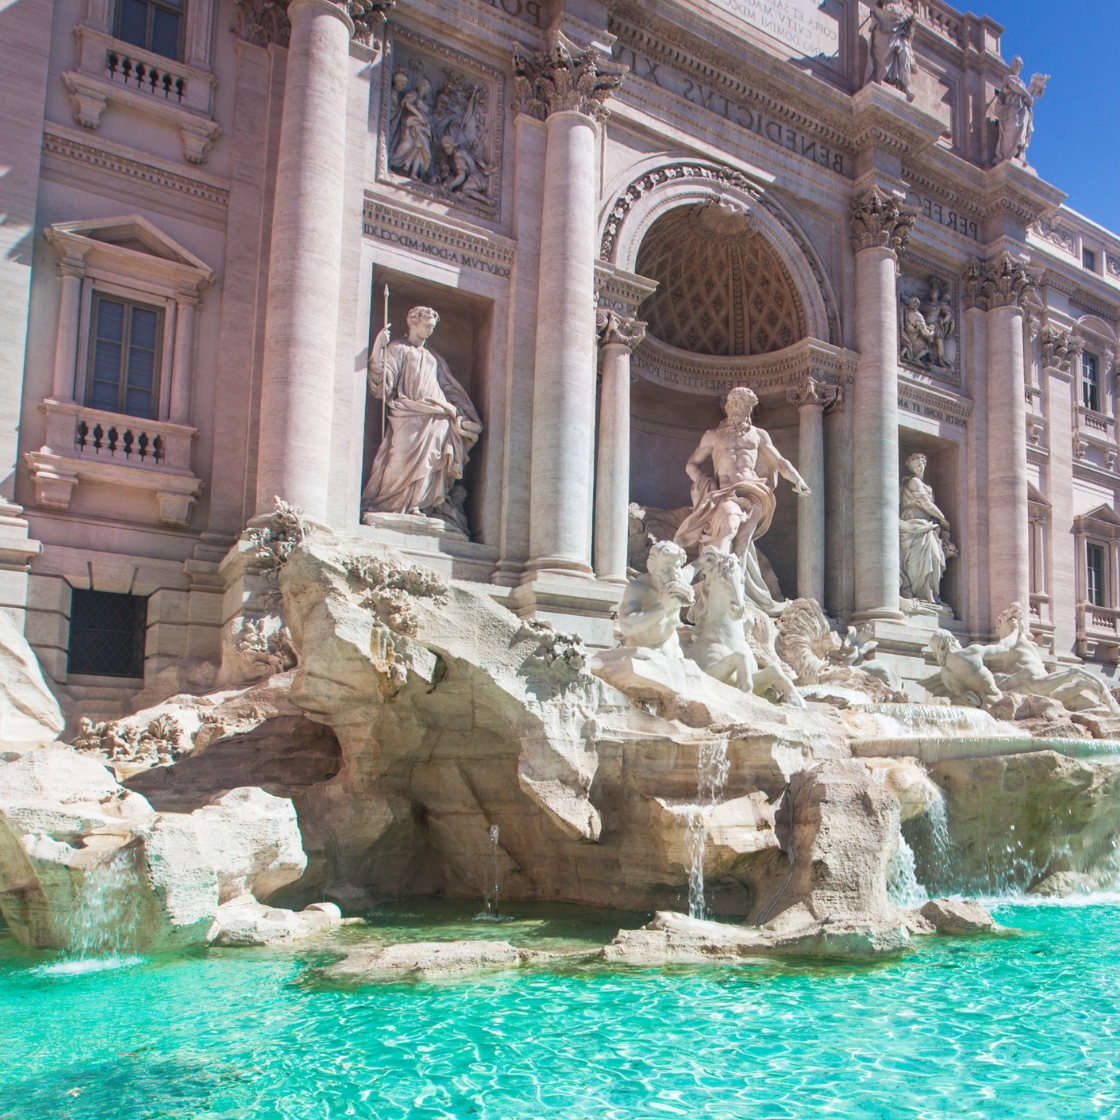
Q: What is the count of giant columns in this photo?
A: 4